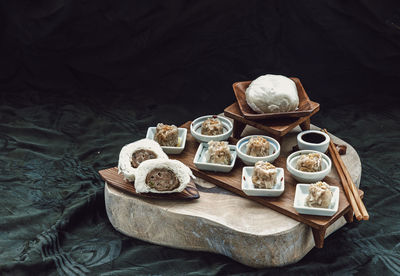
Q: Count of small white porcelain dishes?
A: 8